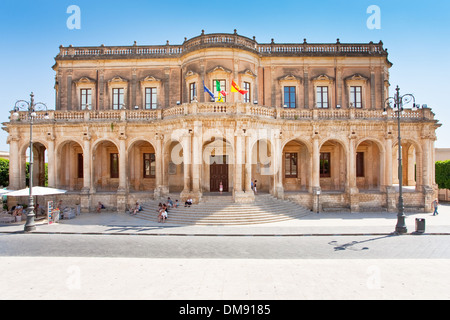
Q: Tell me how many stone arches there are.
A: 11